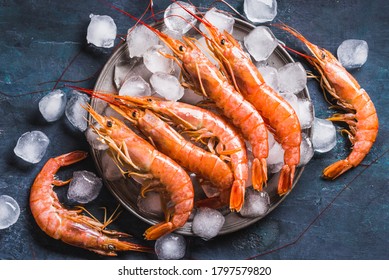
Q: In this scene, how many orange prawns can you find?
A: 7